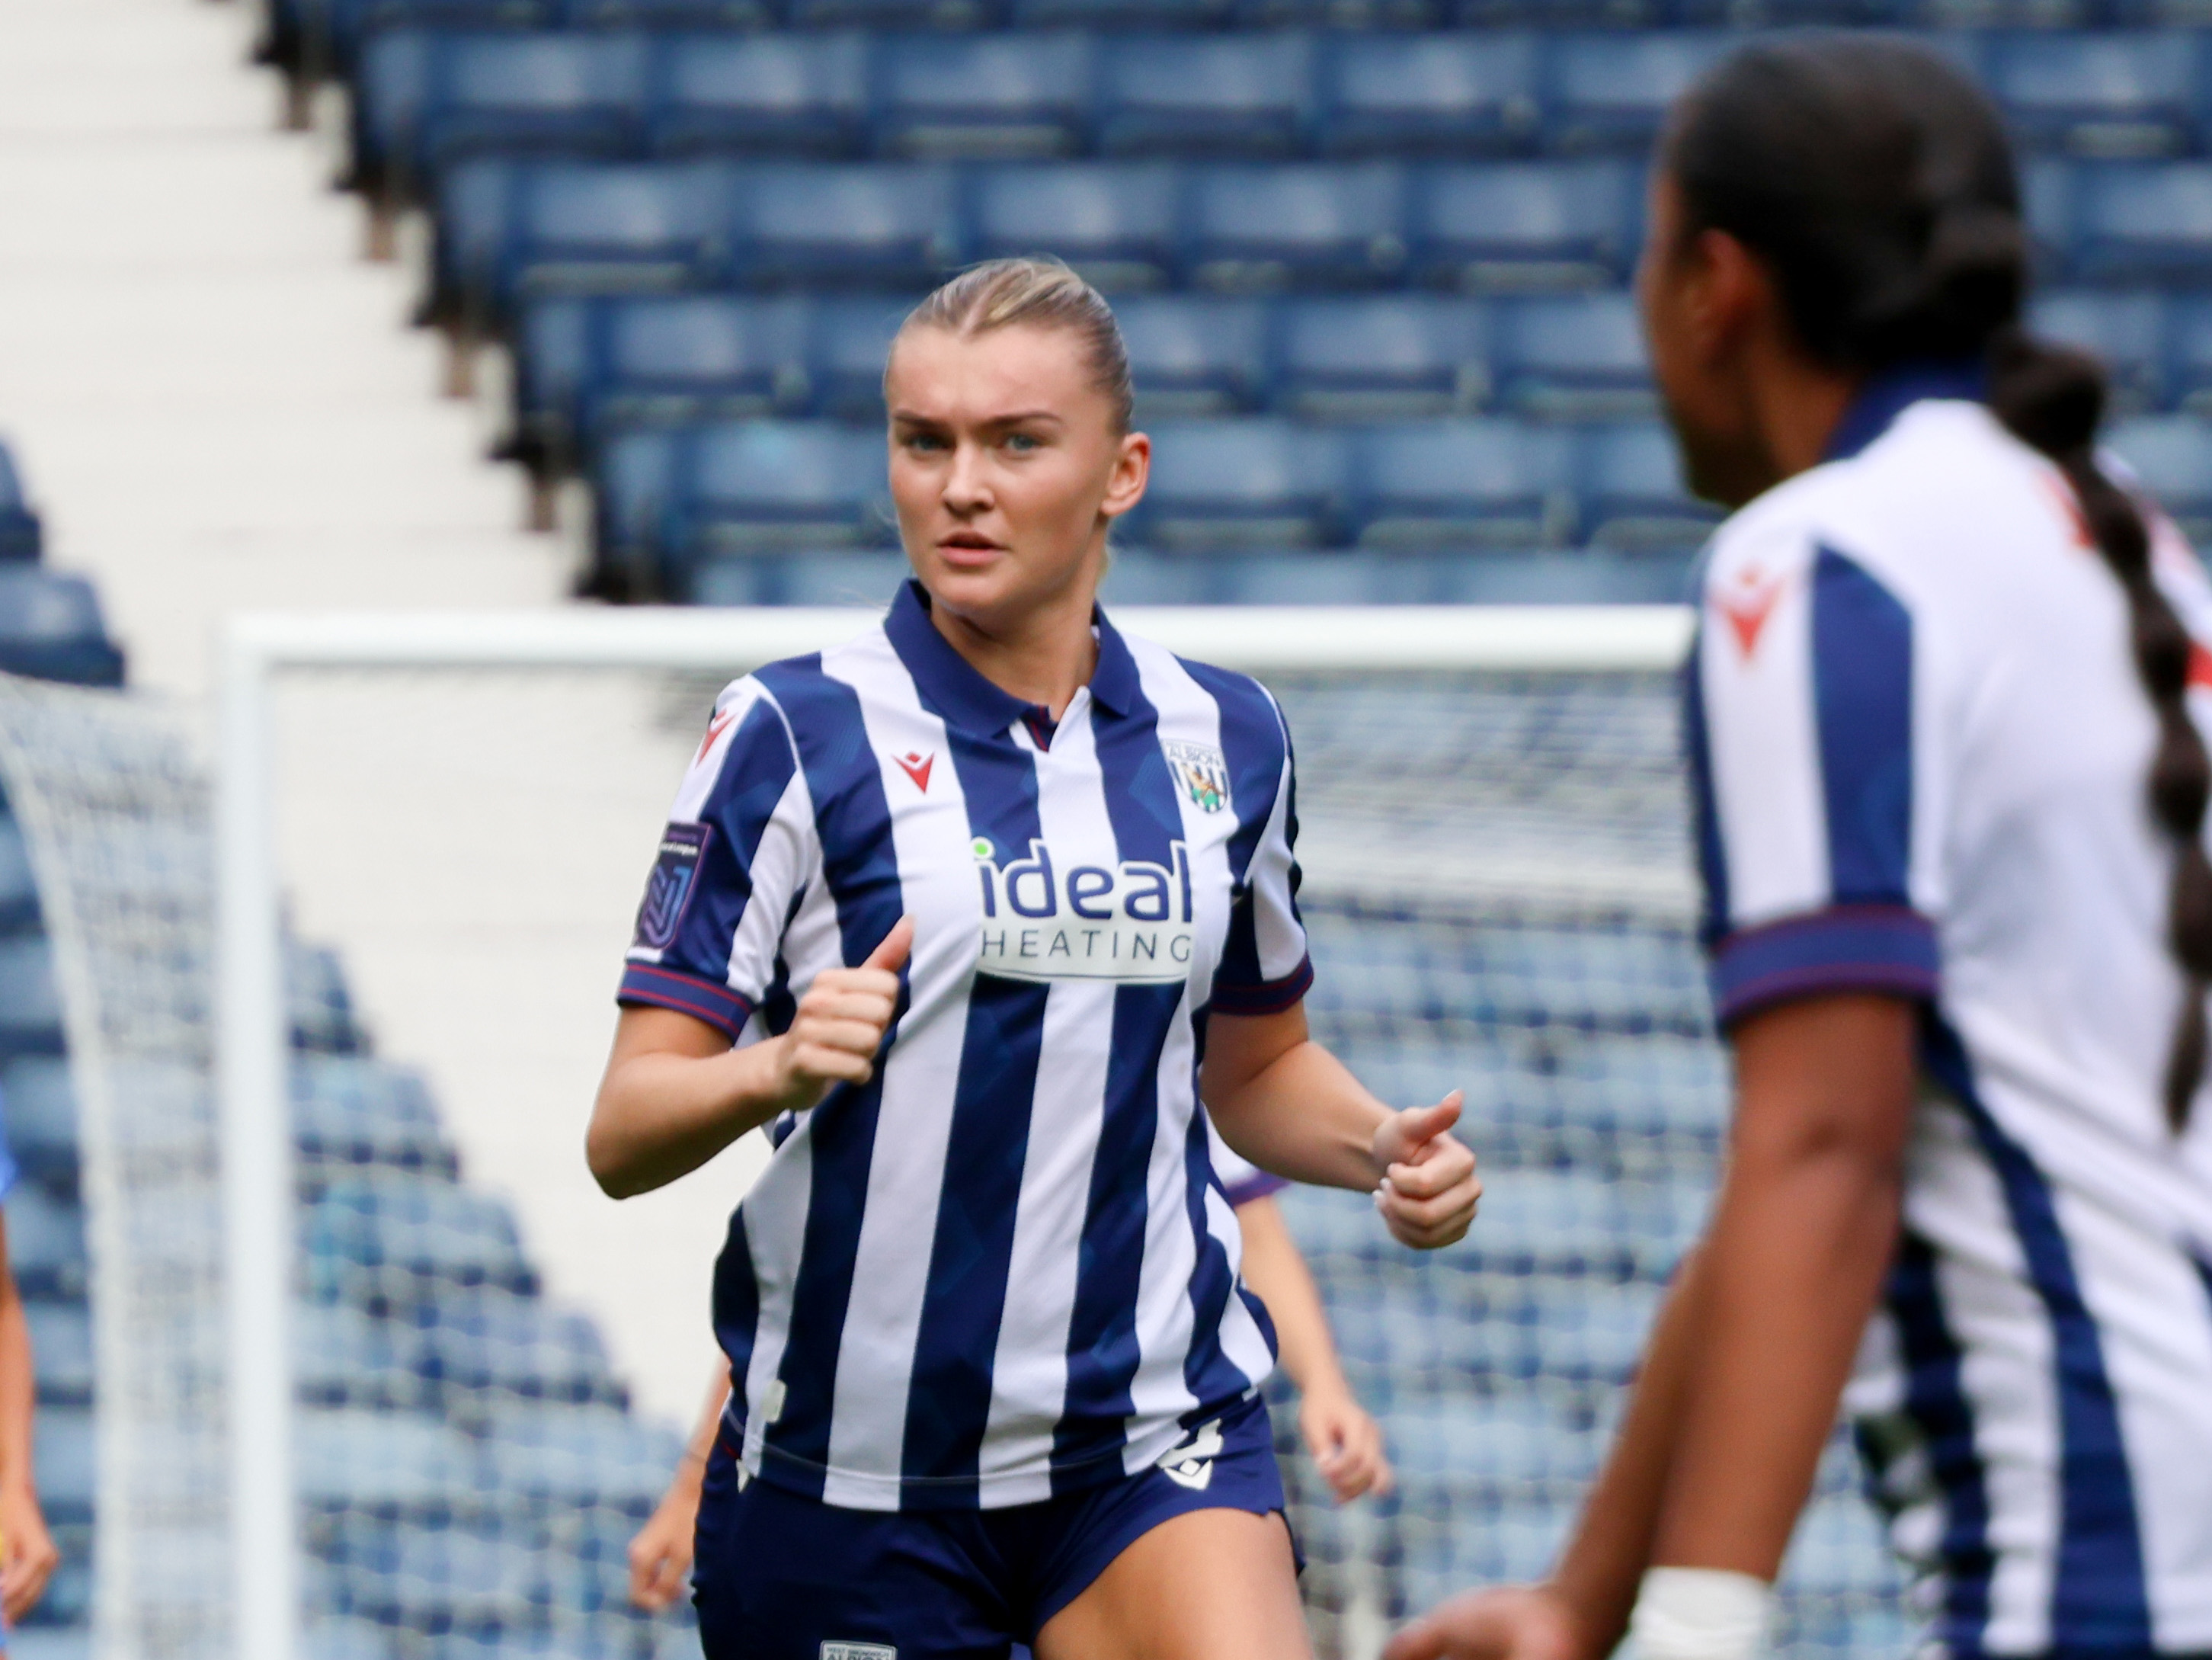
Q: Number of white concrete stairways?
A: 1